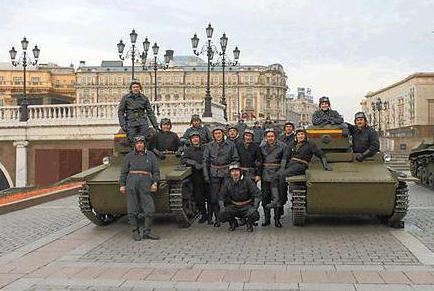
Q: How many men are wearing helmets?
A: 14